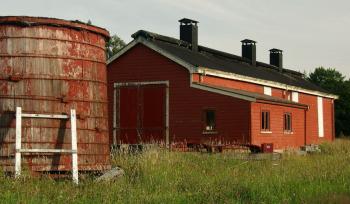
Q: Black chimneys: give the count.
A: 3